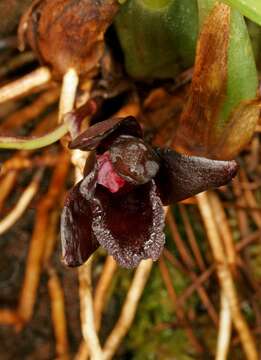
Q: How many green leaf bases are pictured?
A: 2